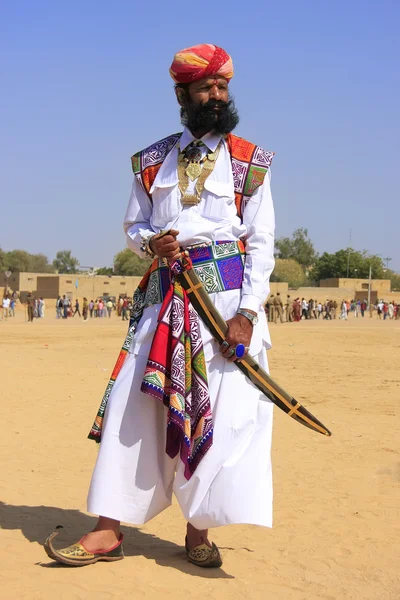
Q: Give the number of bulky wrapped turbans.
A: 1